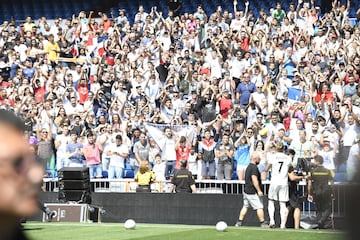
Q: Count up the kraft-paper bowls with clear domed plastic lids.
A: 0